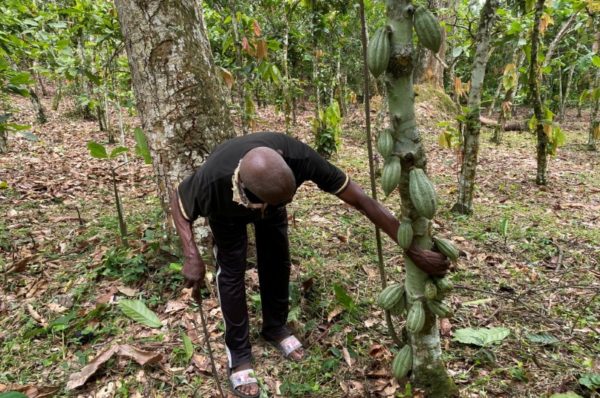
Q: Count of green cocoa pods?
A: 14